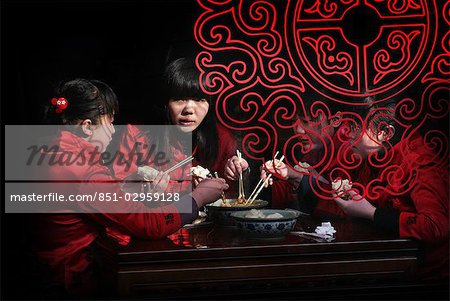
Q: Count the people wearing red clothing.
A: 4